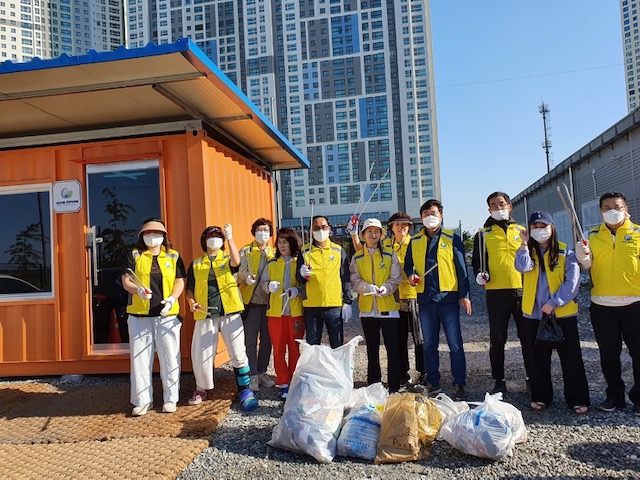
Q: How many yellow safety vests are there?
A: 11